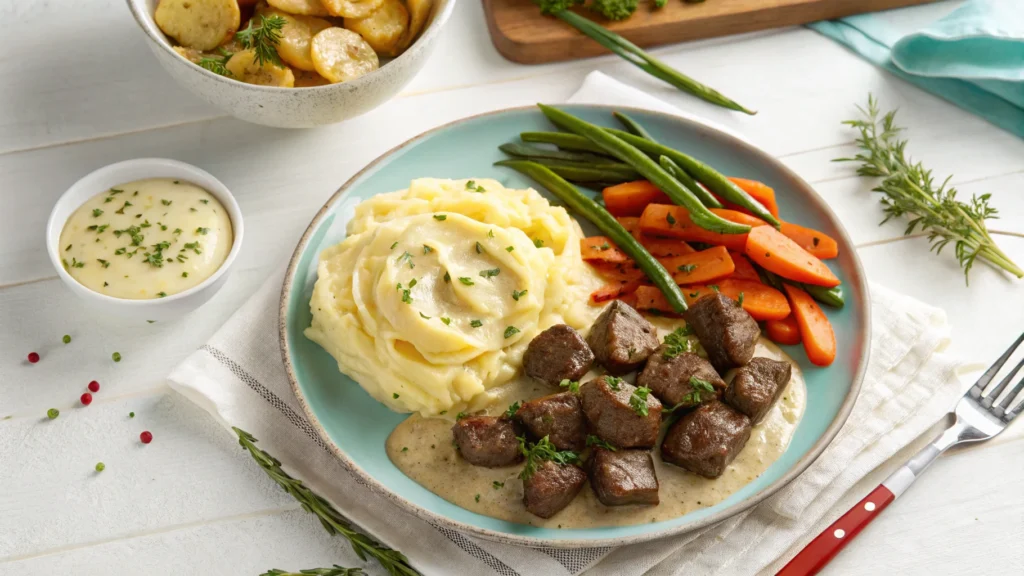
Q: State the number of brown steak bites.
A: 11